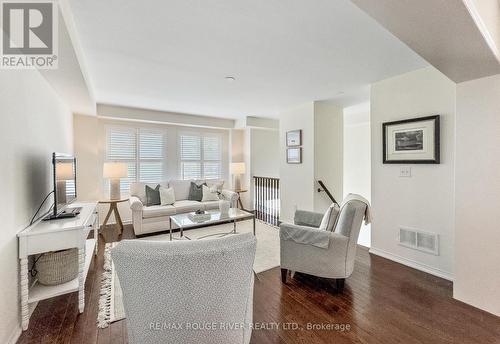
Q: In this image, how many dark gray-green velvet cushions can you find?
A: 2